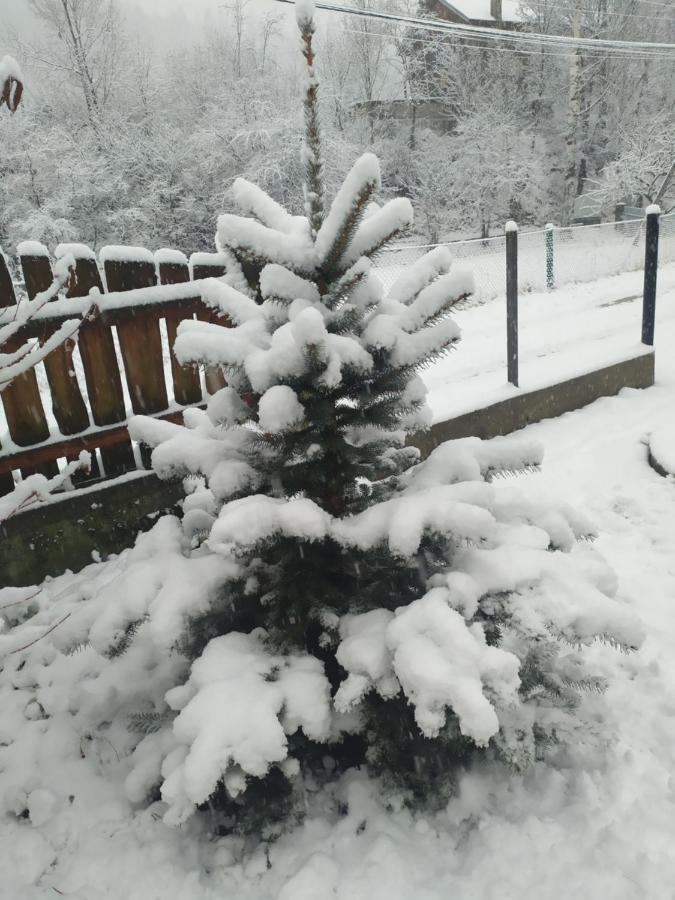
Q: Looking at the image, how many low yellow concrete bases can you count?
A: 0